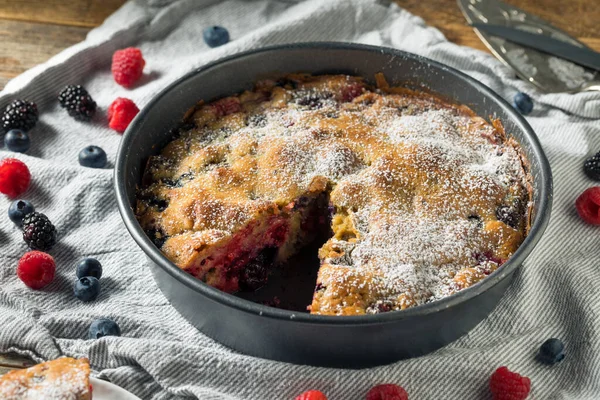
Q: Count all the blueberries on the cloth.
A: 9